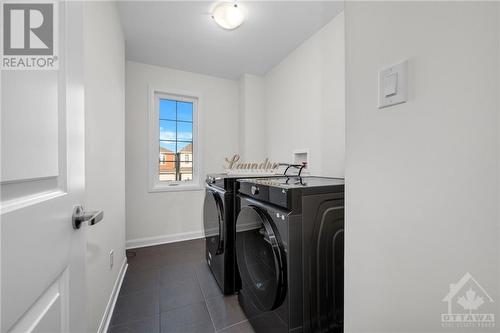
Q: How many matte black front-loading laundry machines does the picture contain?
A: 2